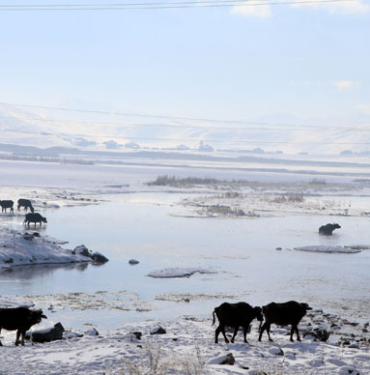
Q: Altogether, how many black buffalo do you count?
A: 7